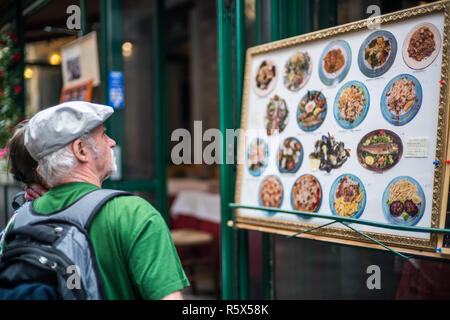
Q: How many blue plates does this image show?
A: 11